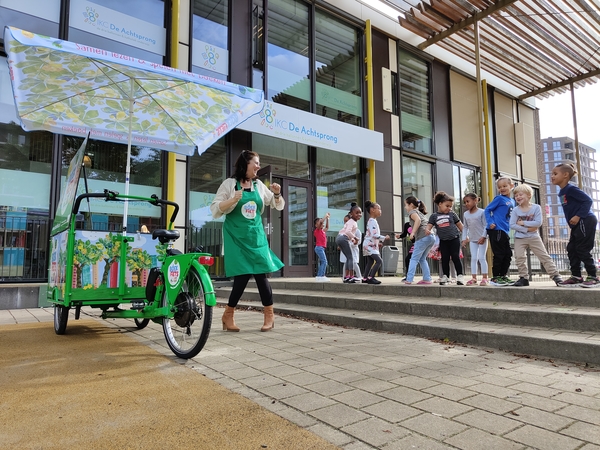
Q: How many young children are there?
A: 12